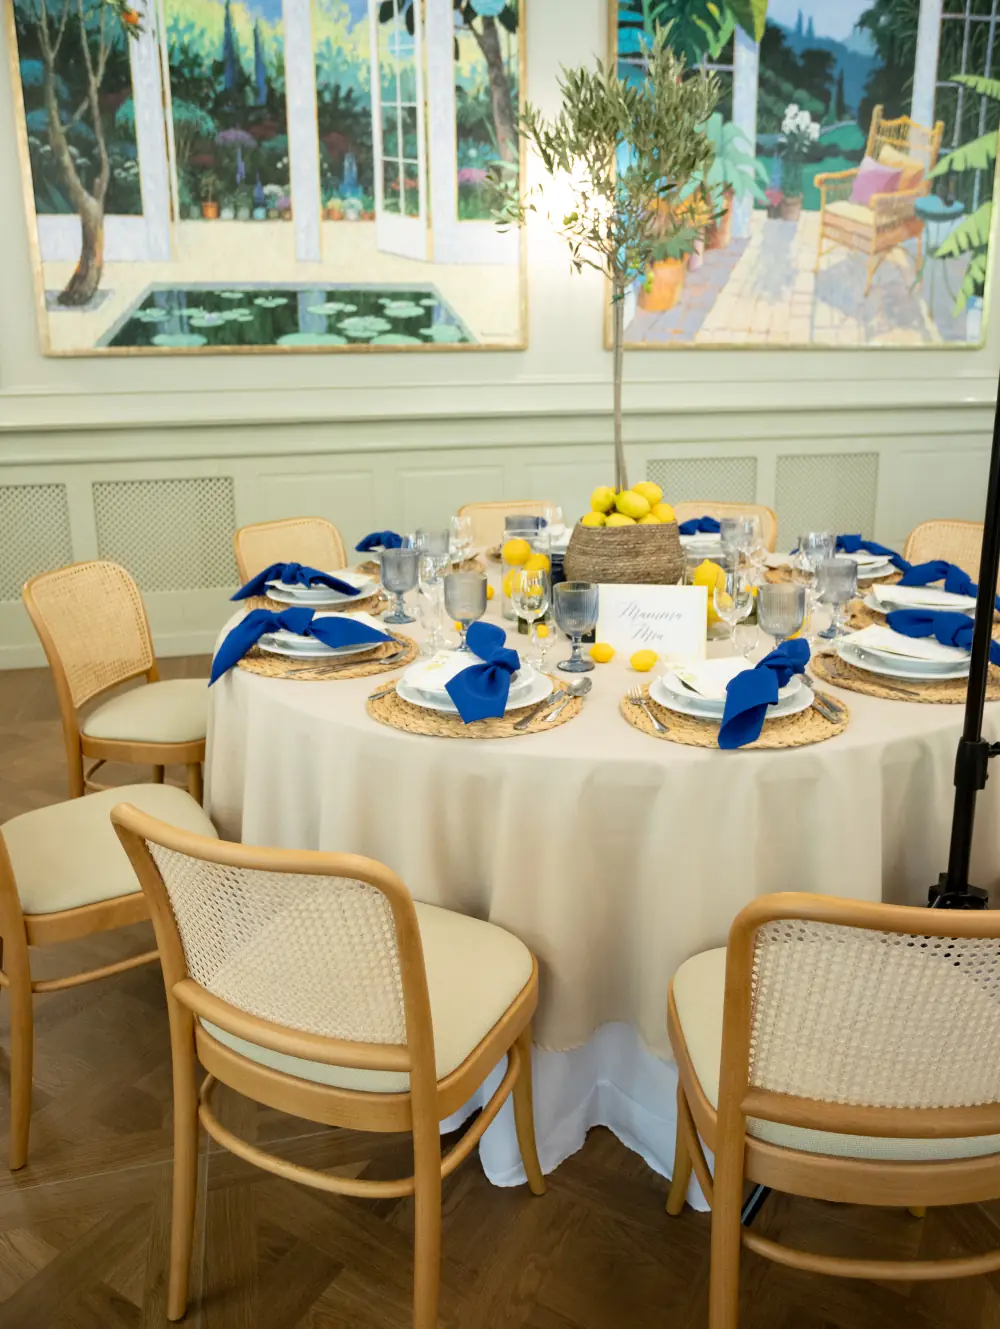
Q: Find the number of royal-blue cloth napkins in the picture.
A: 9